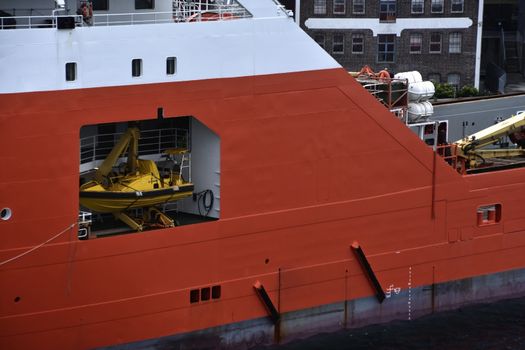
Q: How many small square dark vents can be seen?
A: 3